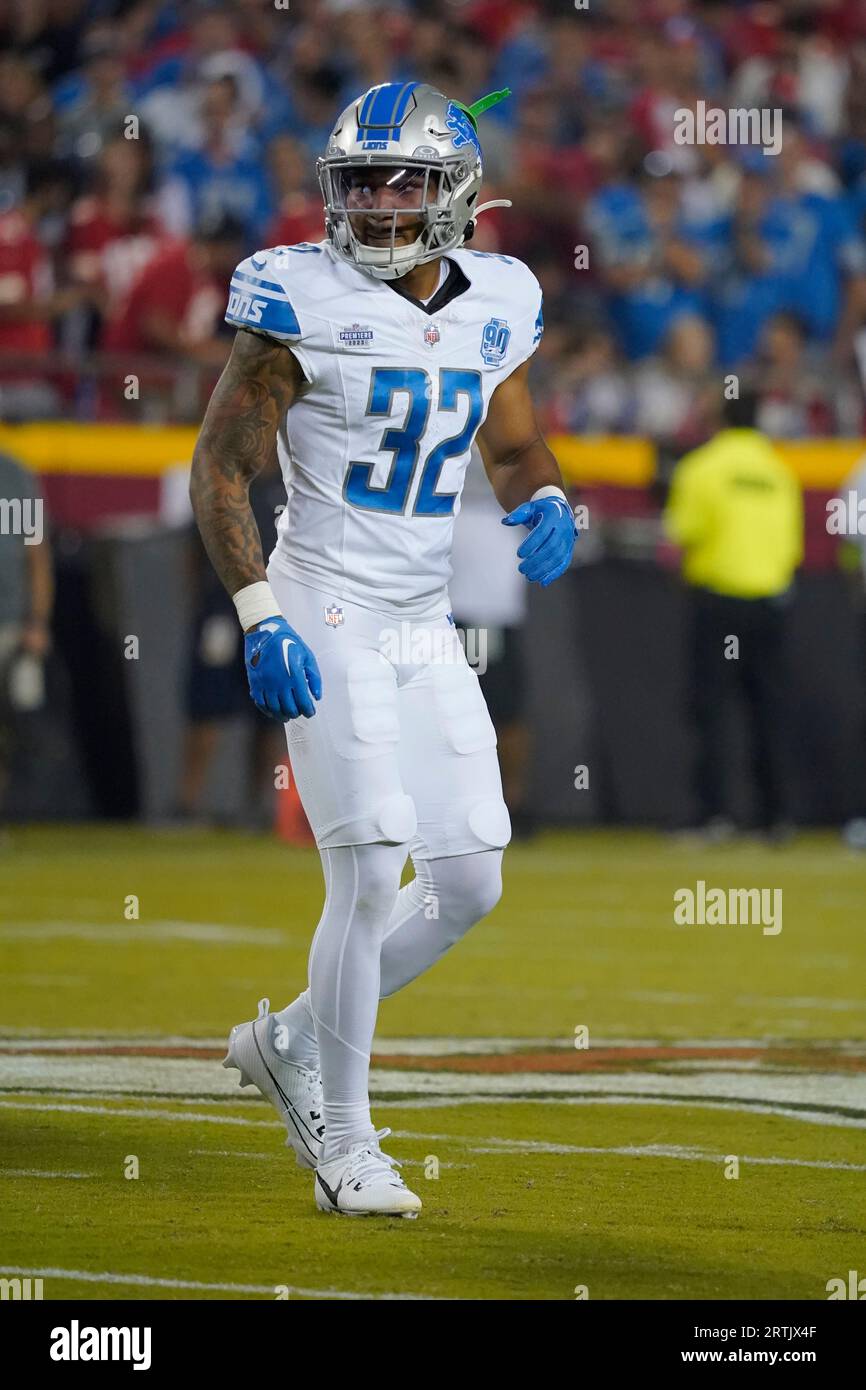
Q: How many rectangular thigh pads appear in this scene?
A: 2